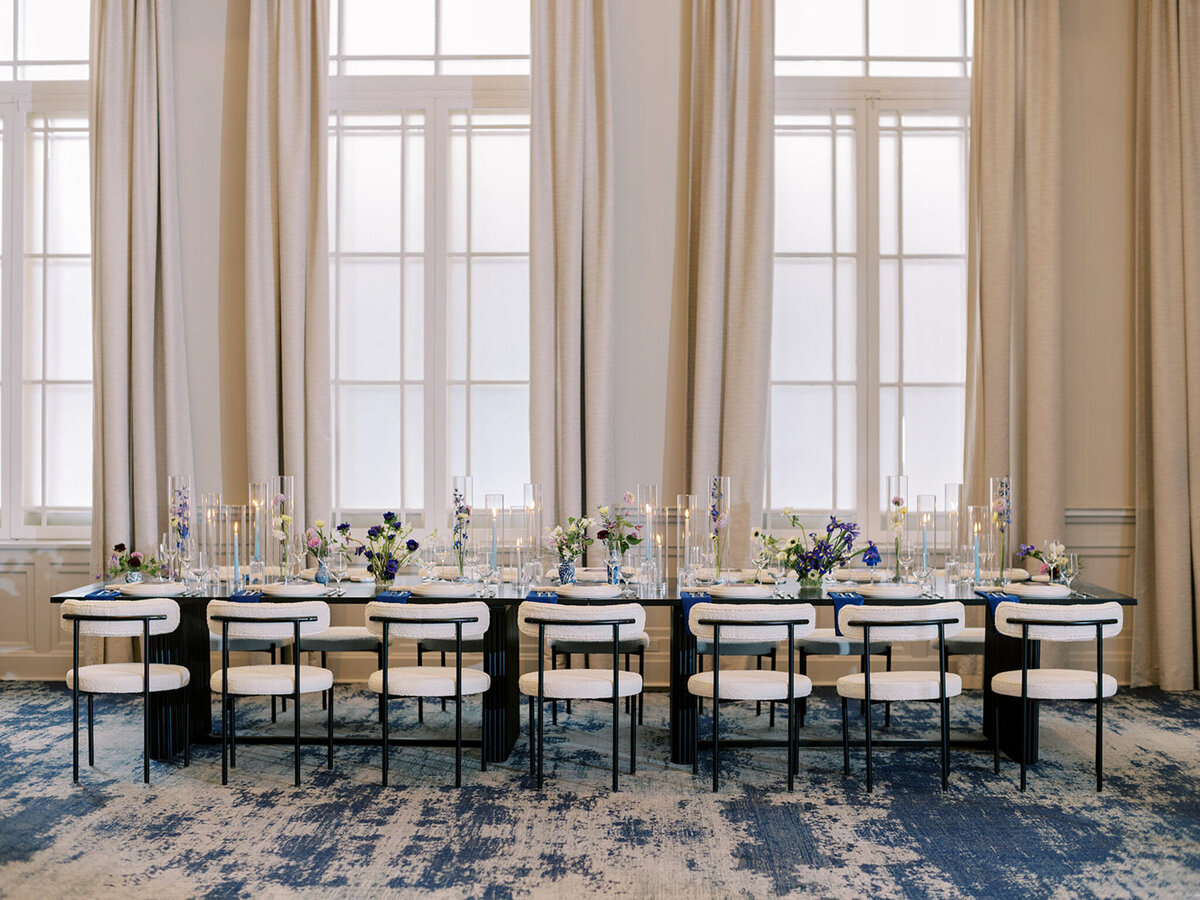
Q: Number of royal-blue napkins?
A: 7